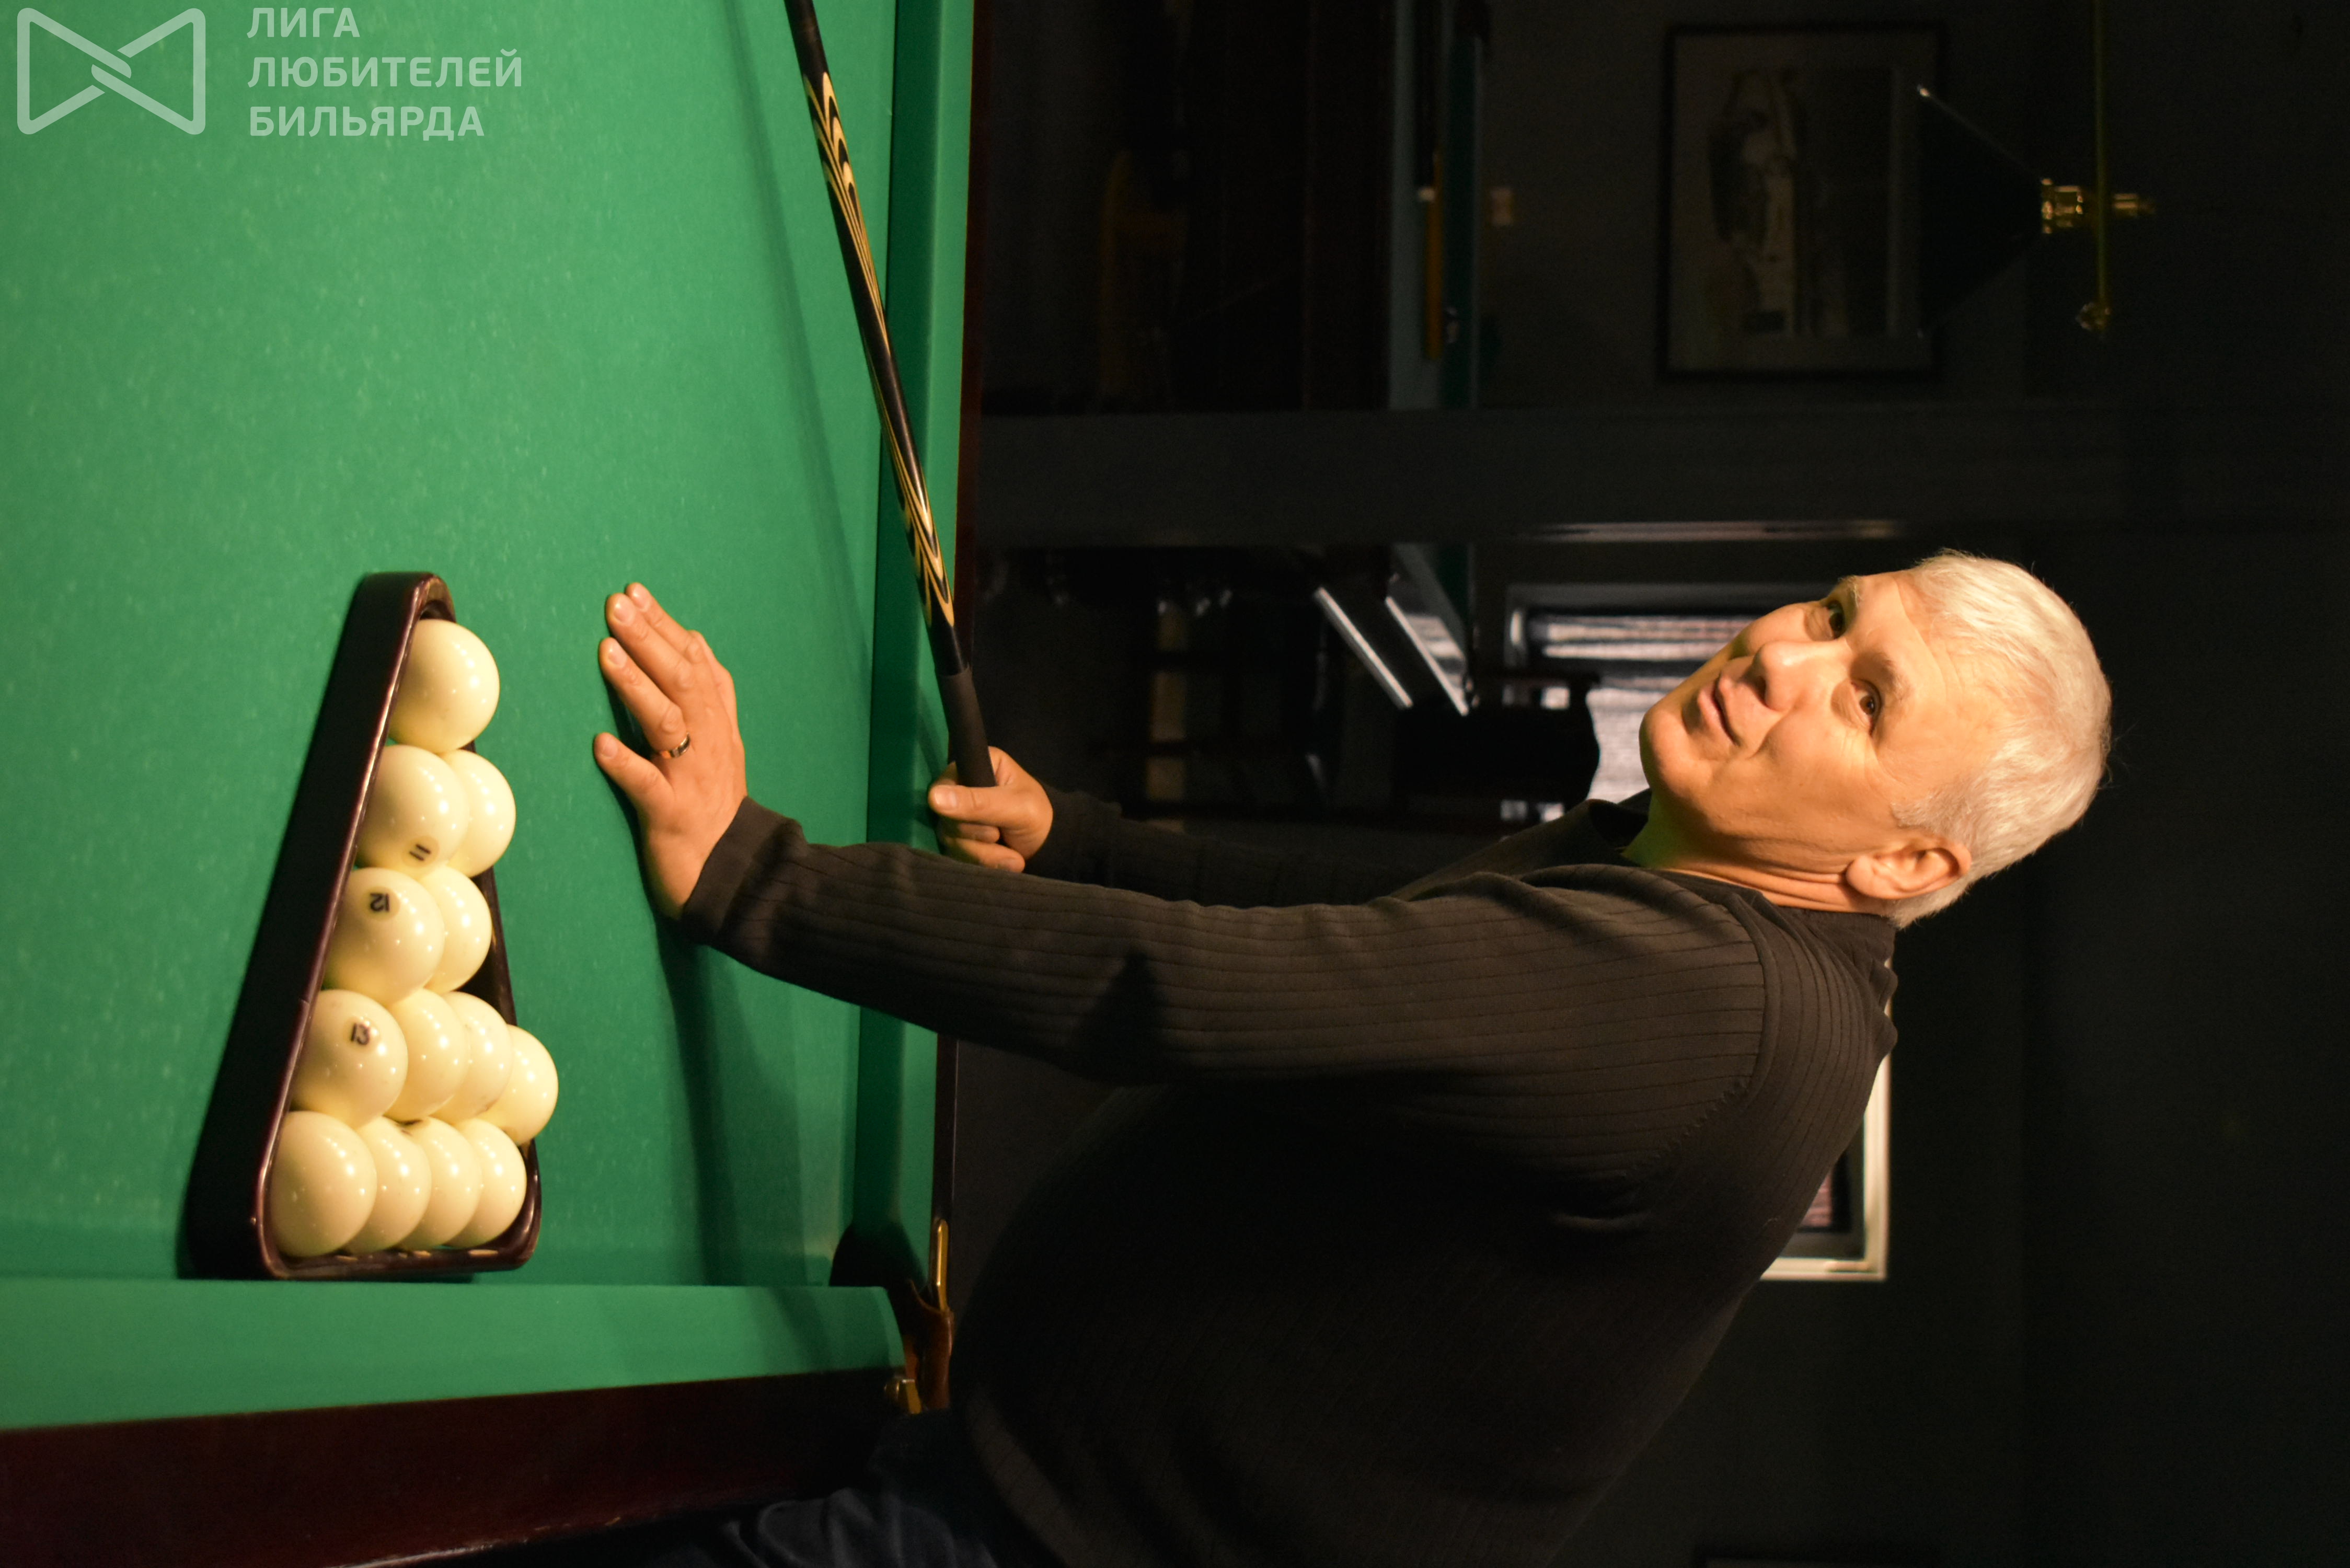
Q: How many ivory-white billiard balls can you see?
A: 13